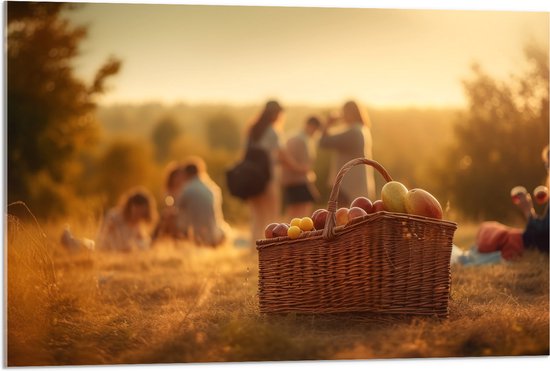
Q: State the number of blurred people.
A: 7